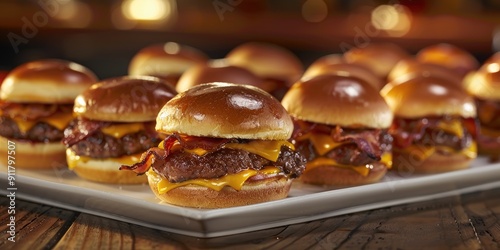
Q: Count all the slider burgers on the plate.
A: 13